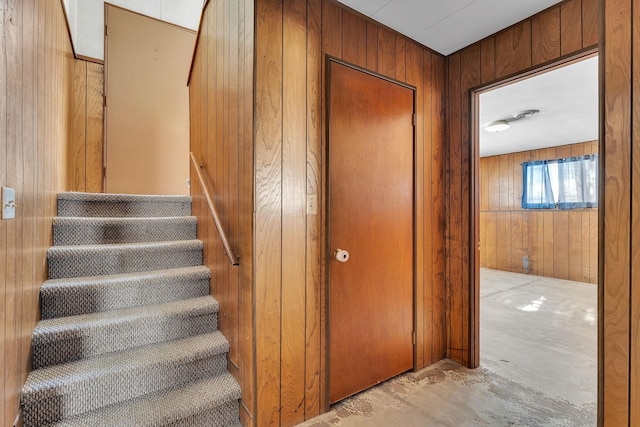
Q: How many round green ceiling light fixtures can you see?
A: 0